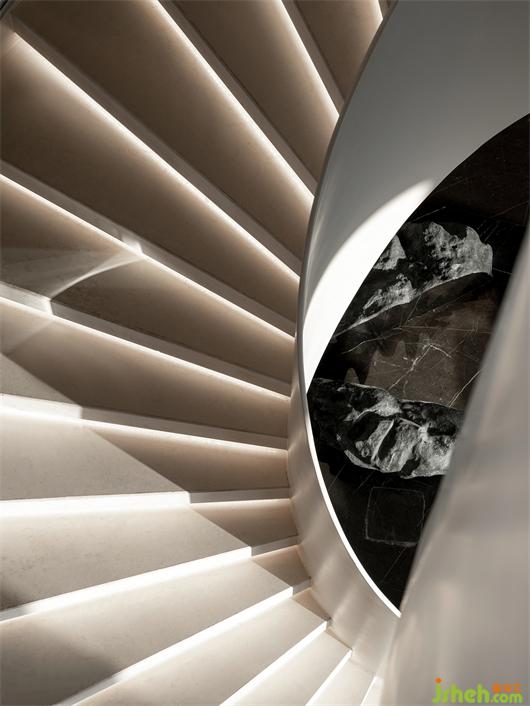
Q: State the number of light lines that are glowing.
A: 13